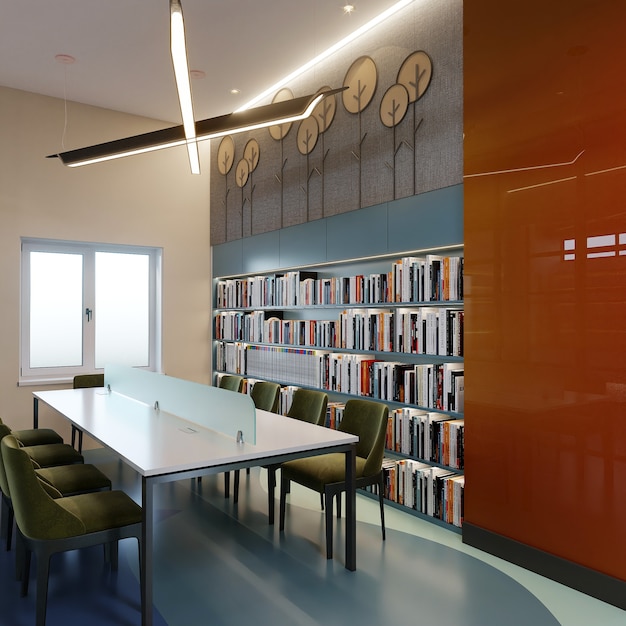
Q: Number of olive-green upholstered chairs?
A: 9